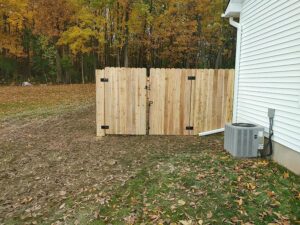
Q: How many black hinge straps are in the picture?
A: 4